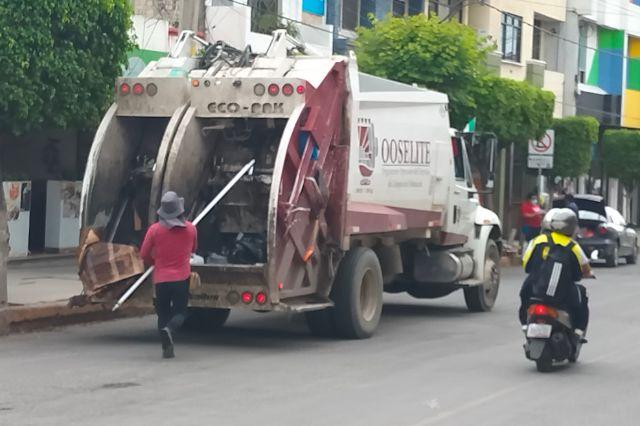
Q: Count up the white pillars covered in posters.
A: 2